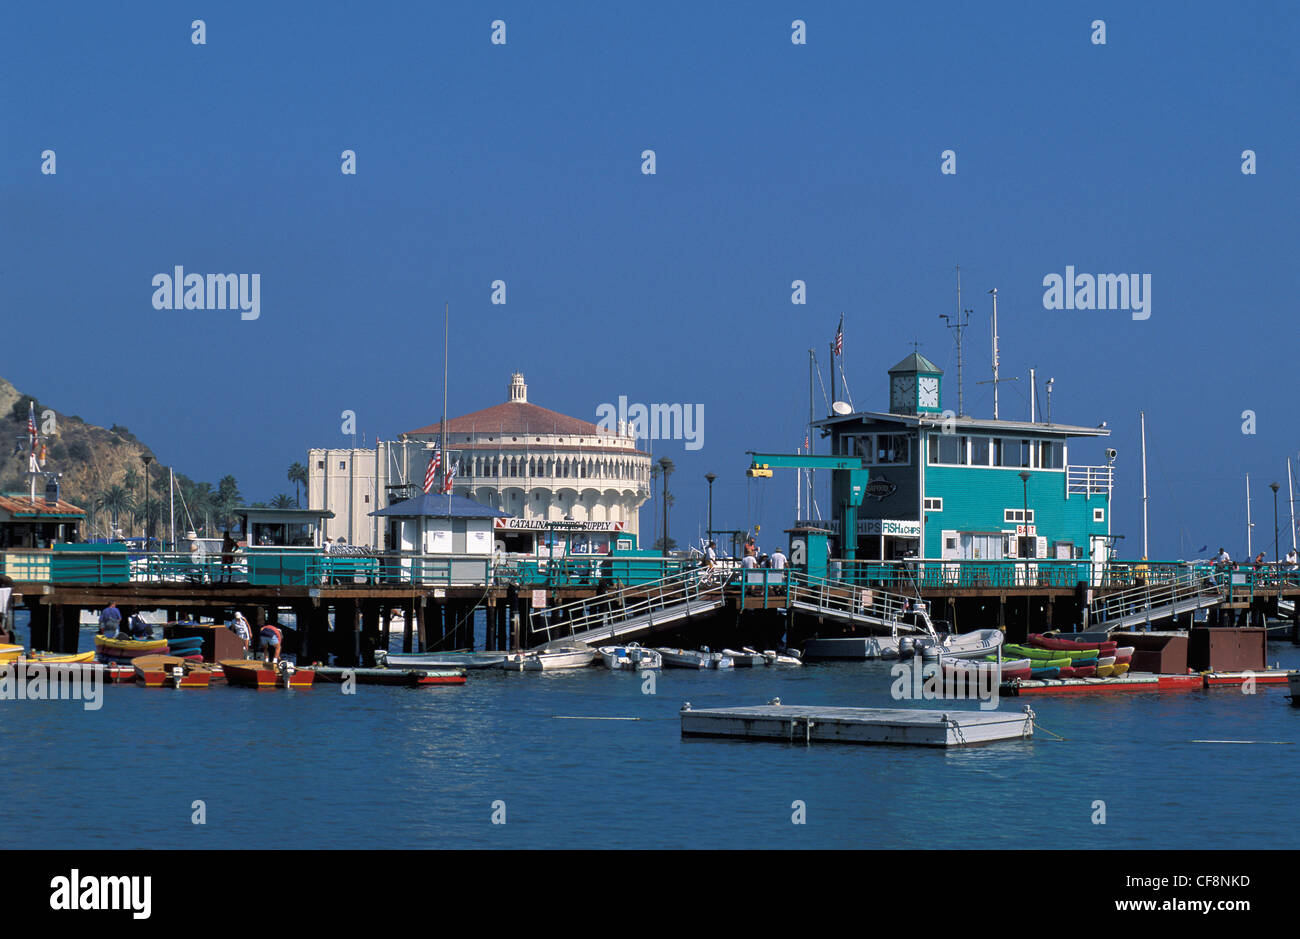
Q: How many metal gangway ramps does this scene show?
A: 3